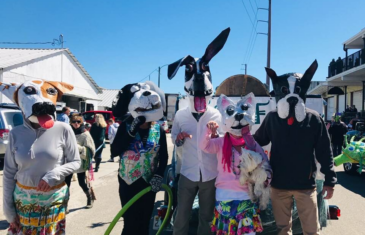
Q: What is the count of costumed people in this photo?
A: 5